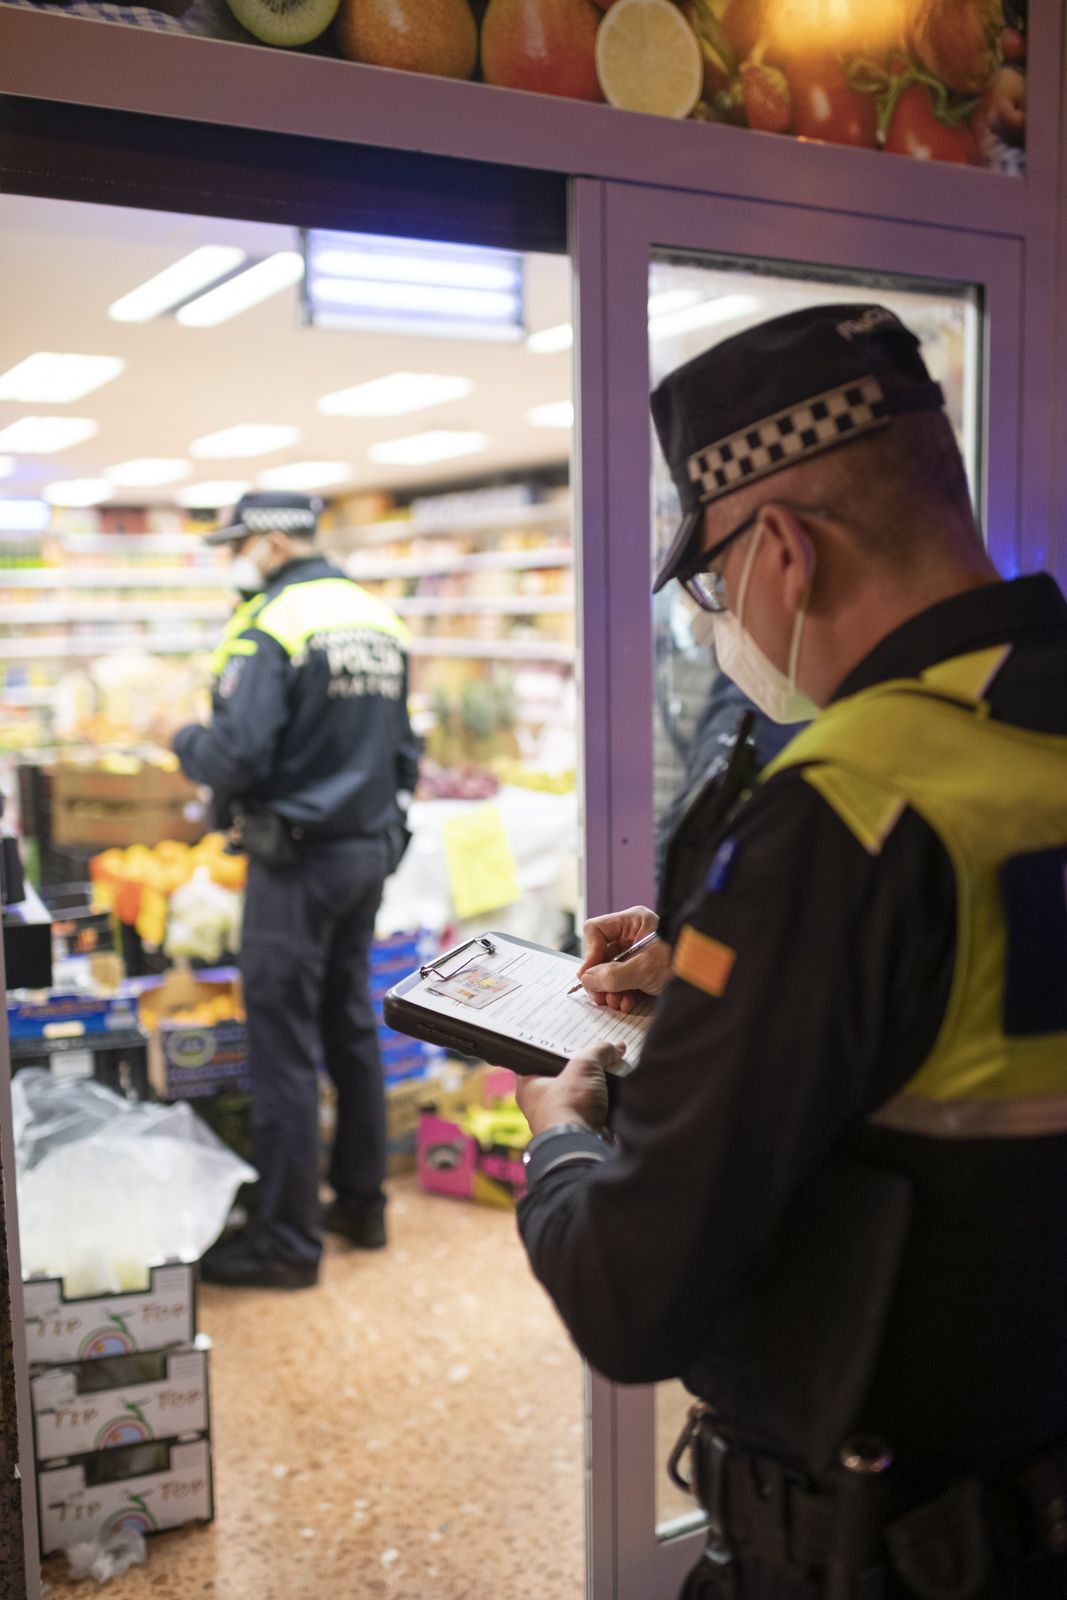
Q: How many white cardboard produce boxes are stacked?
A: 3